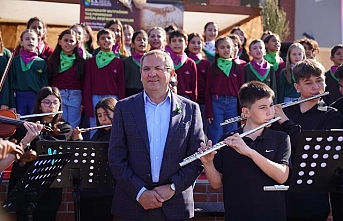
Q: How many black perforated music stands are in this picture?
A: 3